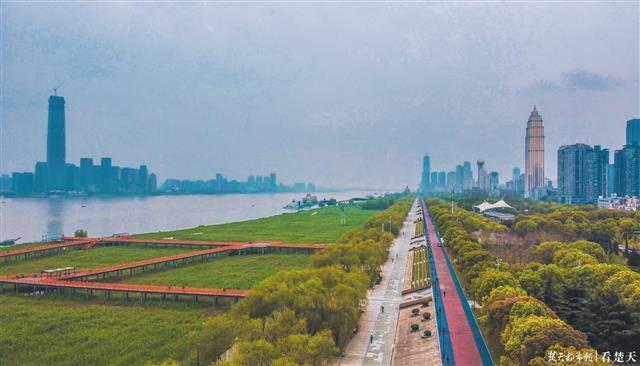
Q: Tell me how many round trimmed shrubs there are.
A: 5